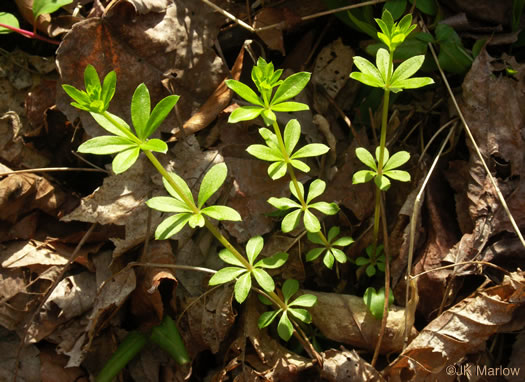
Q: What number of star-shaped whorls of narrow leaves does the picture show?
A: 14